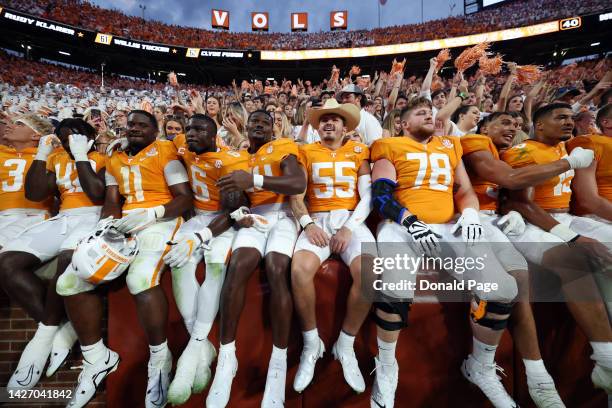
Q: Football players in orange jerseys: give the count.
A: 10